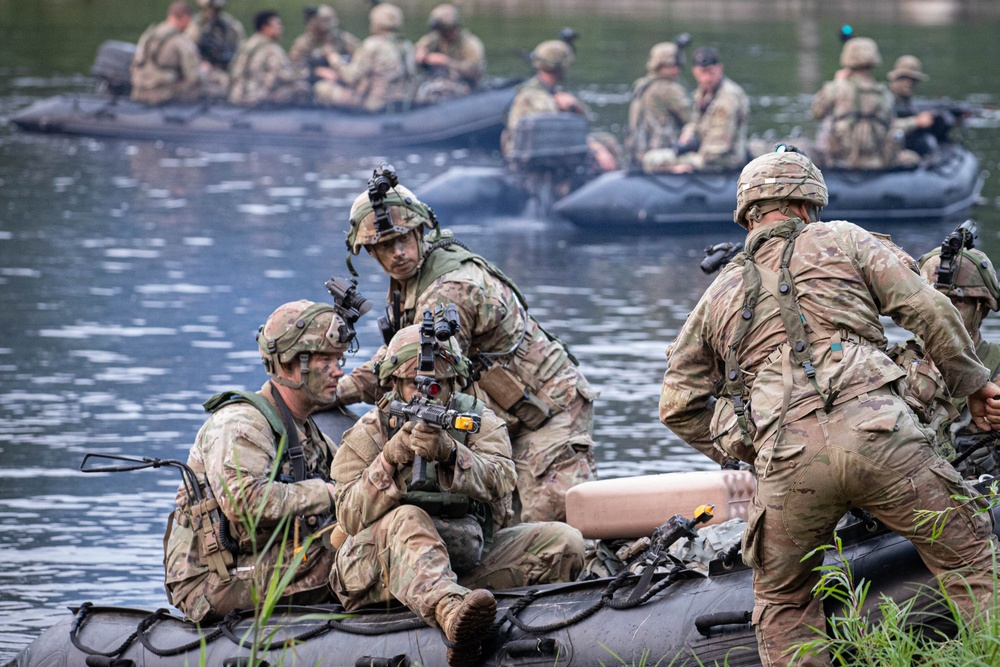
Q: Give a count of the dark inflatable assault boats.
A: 3